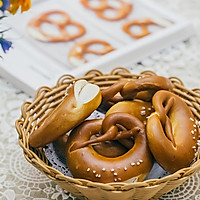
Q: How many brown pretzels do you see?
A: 5